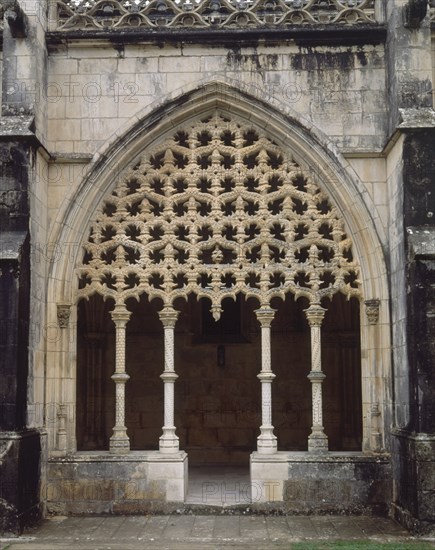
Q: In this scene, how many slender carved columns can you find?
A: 4